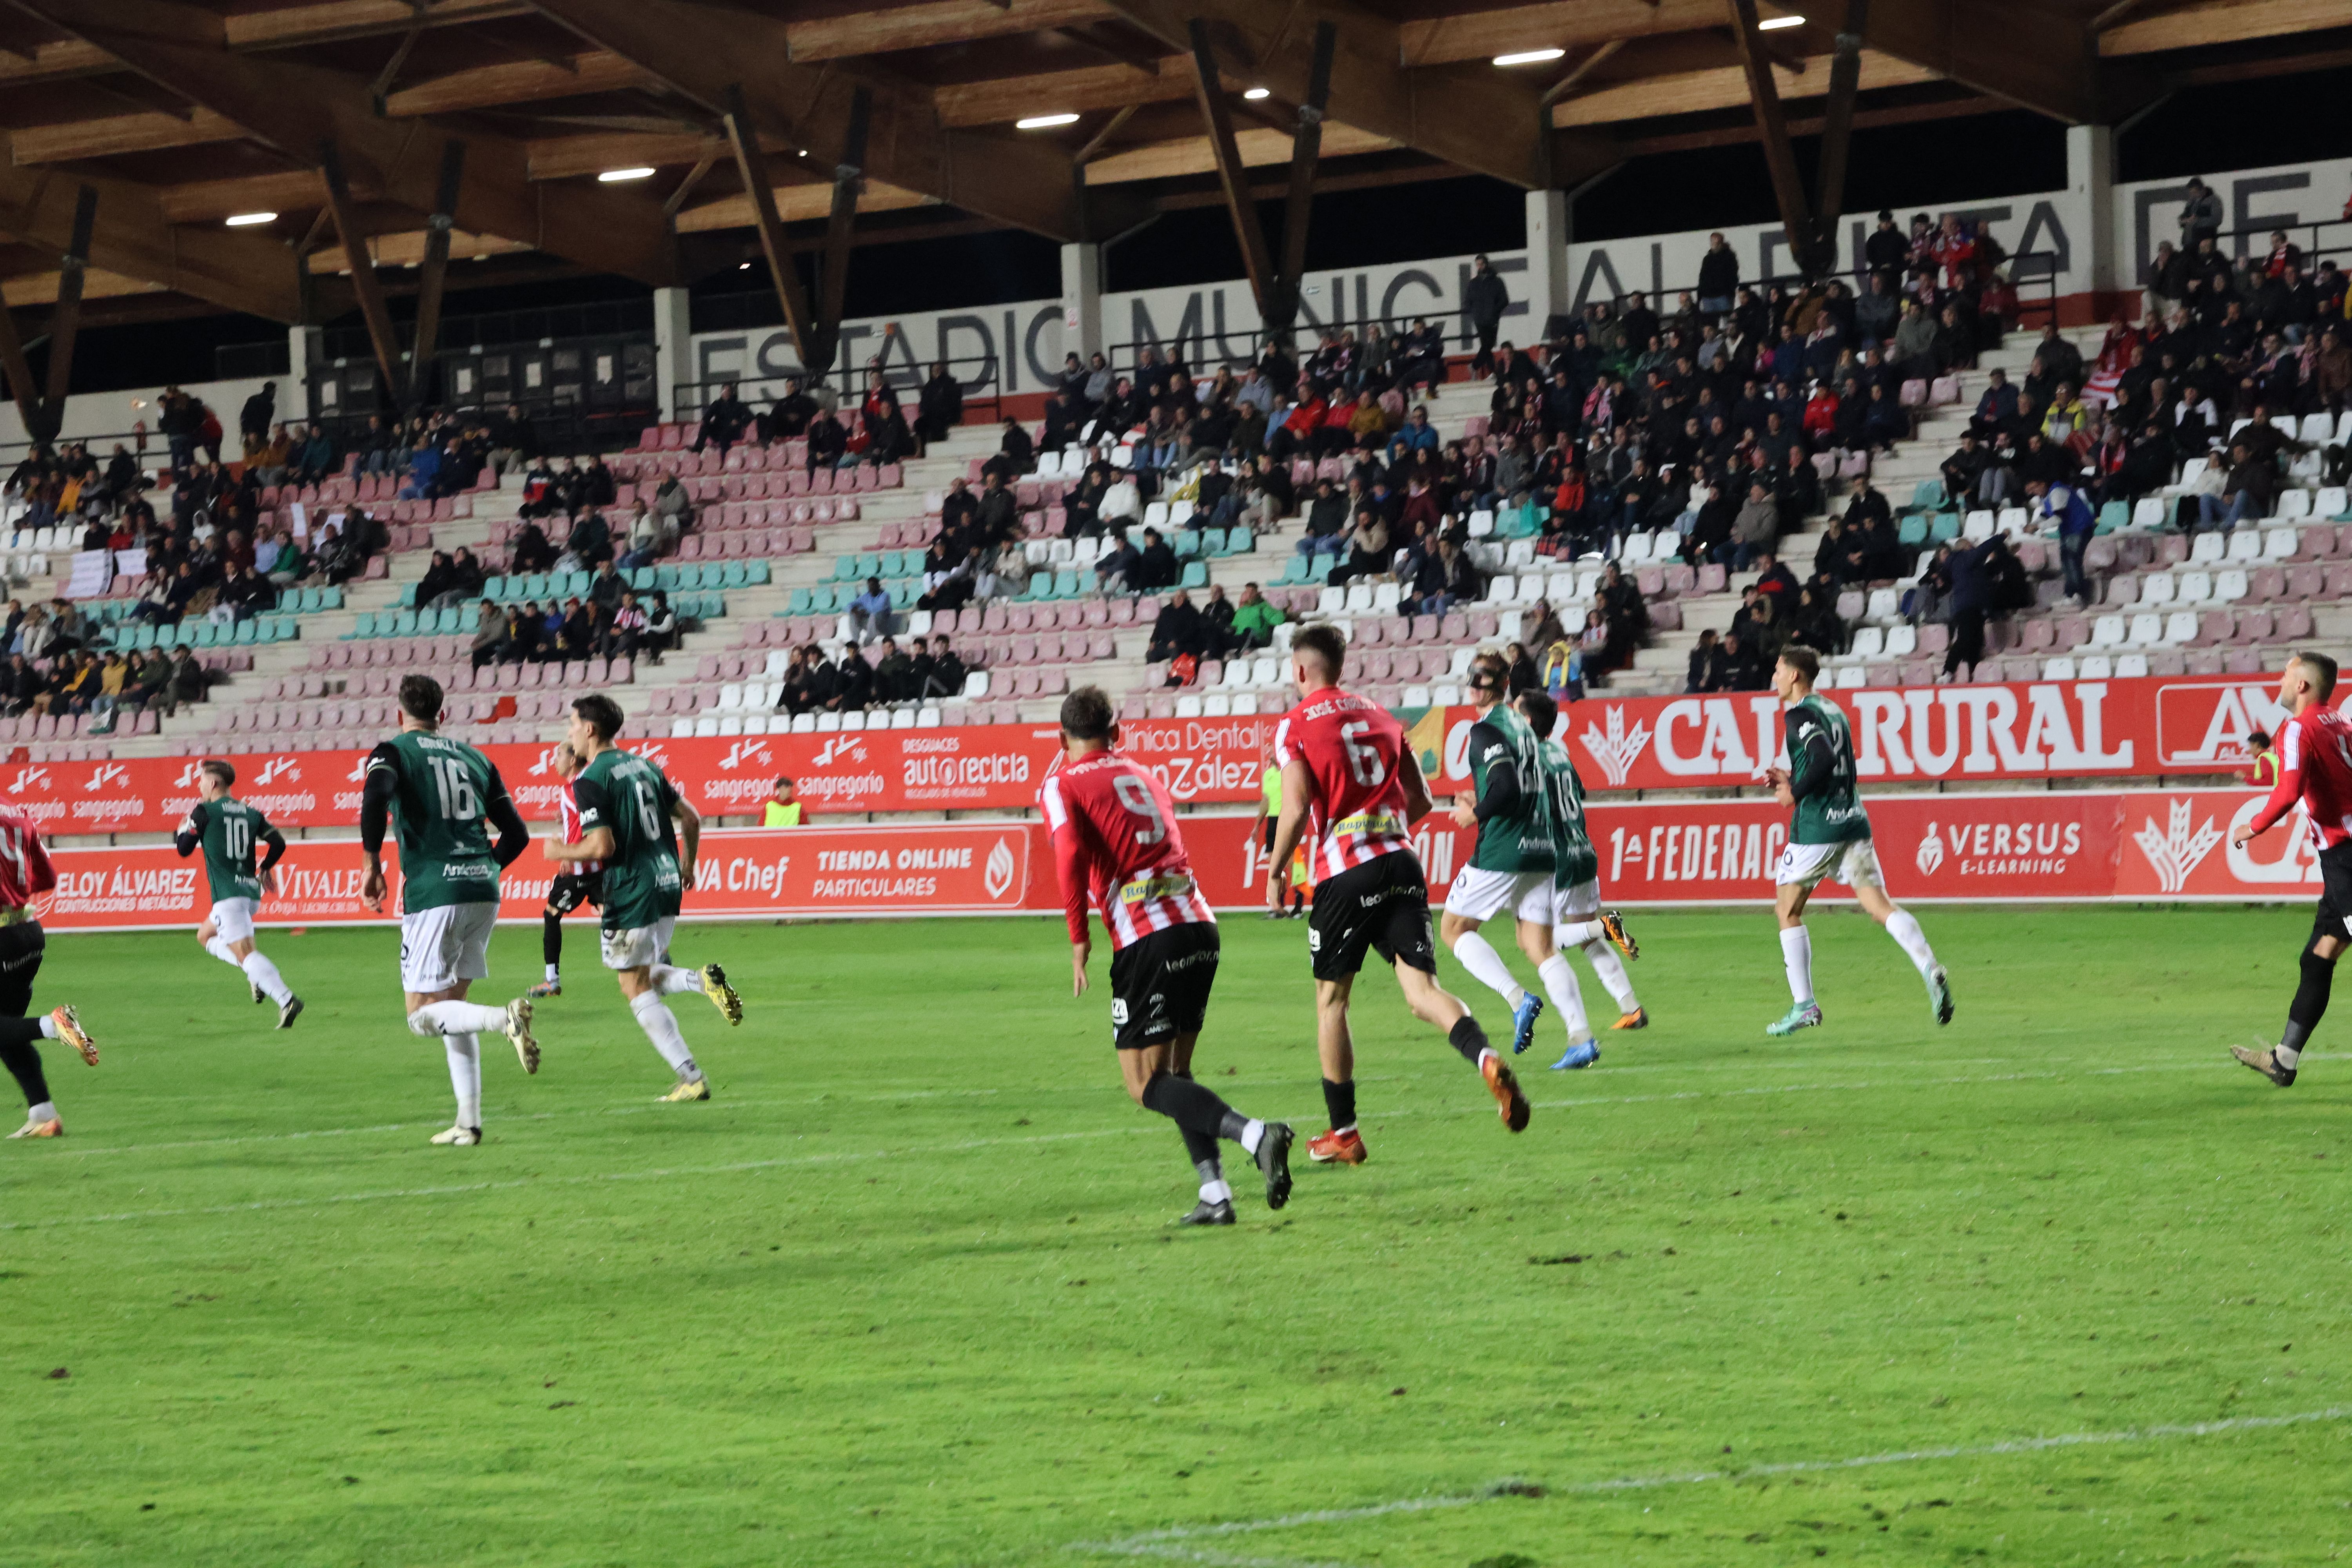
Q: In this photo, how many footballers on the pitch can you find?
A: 11